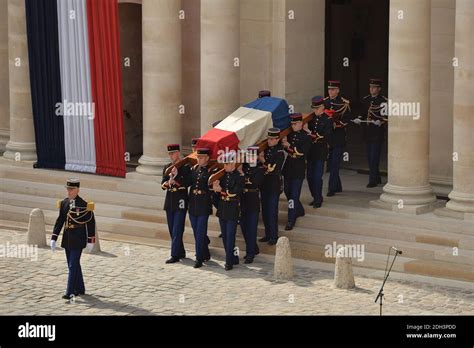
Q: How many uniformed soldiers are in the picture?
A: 13